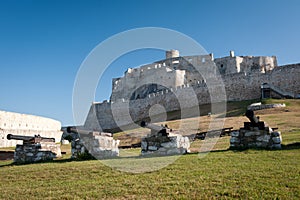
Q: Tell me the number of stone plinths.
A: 4